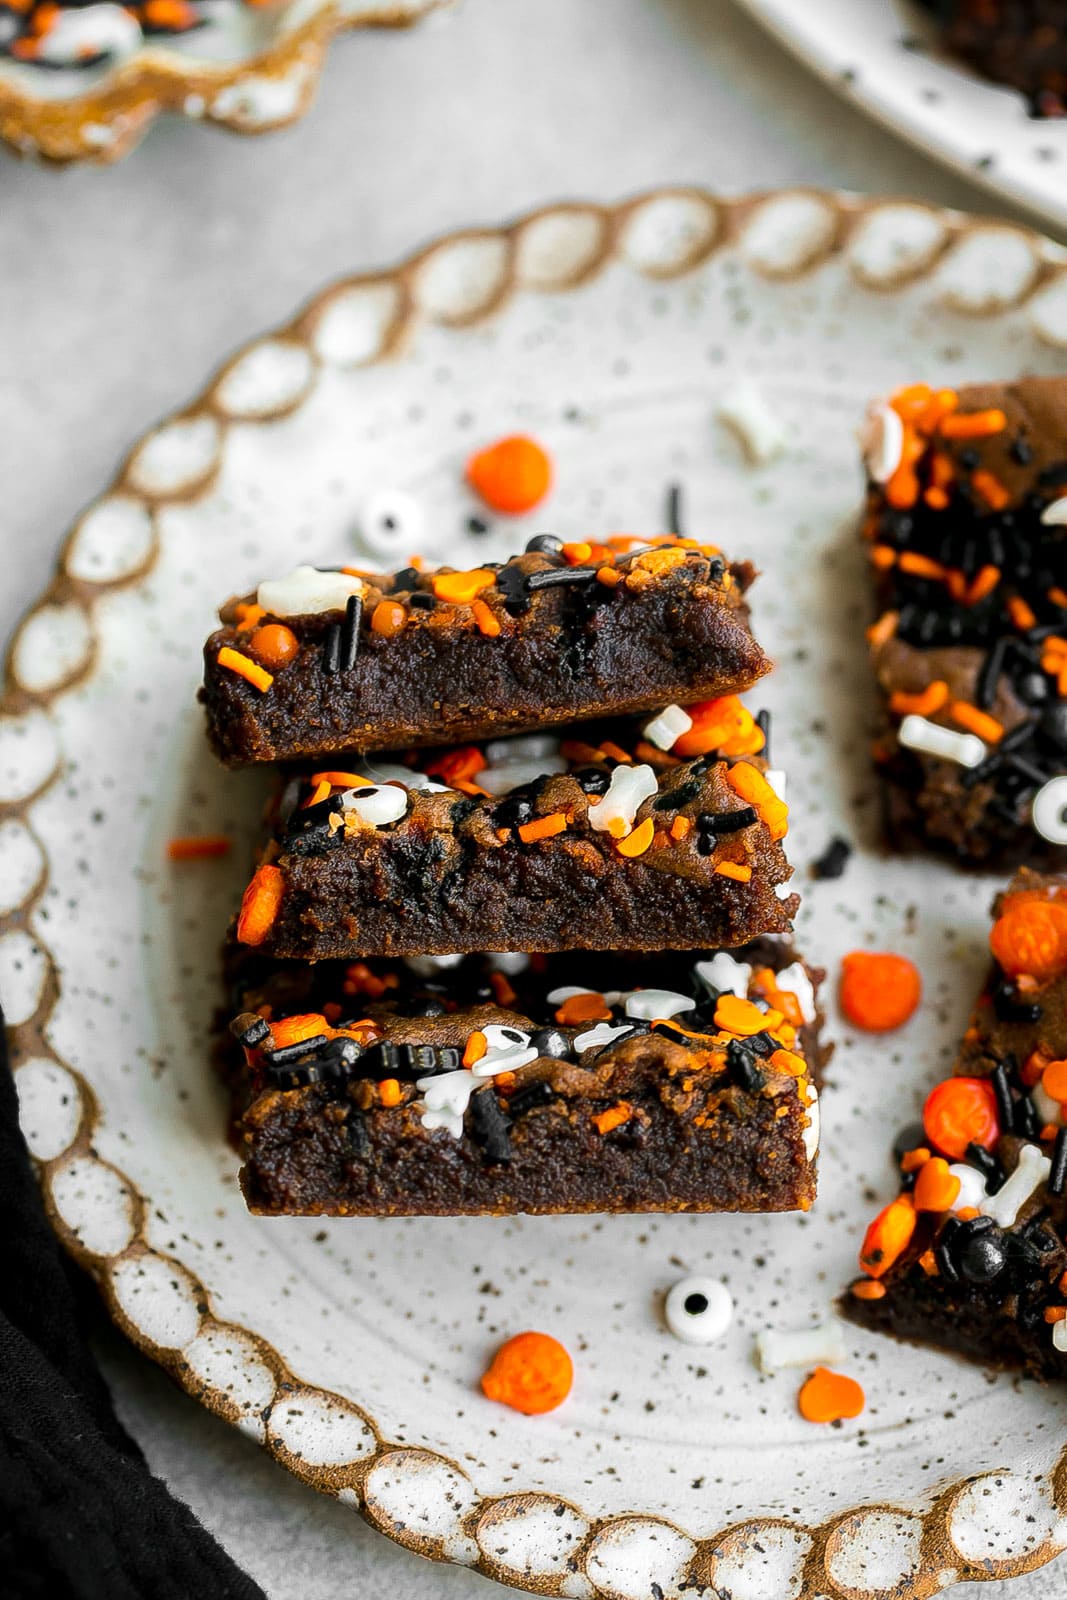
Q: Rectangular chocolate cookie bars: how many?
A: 5